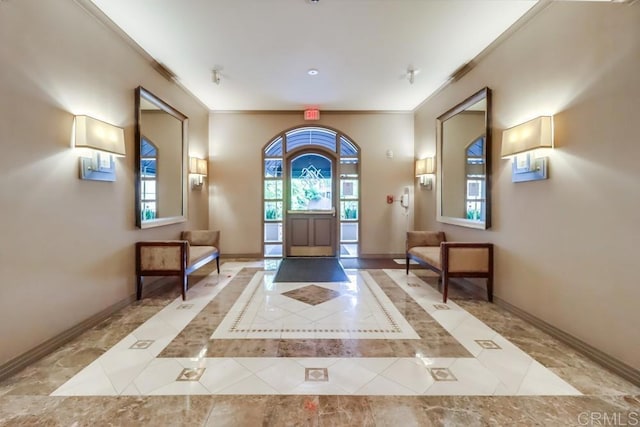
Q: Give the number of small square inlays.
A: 9